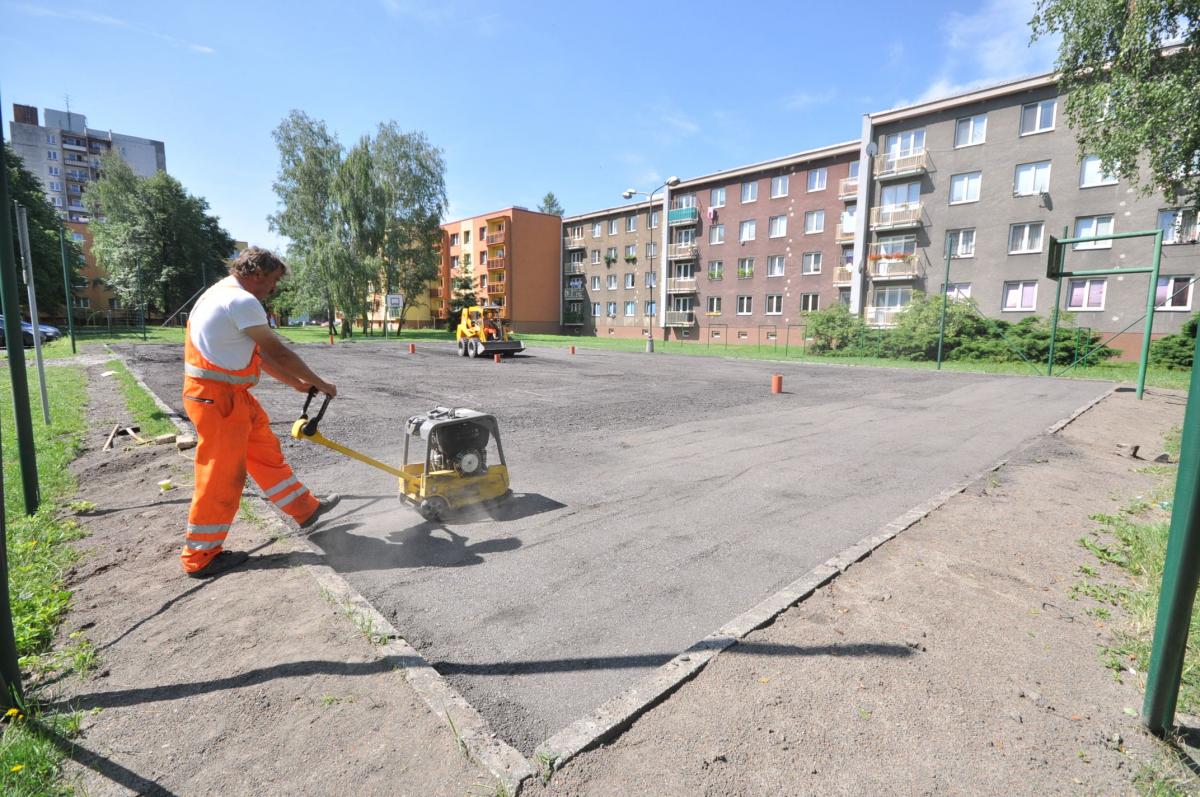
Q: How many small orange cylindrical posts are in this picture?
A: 5